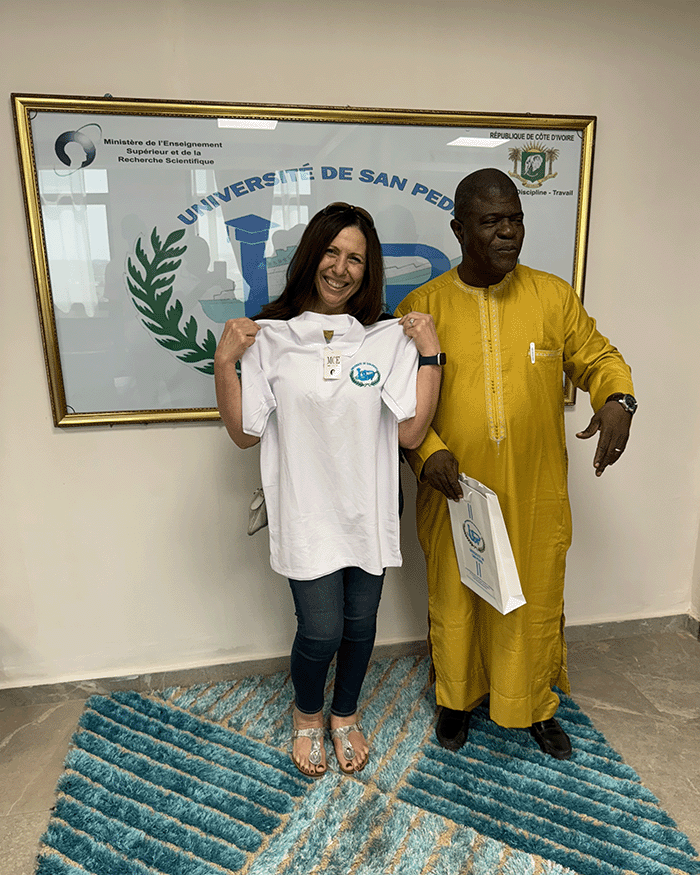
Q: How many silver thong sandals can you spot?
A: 2